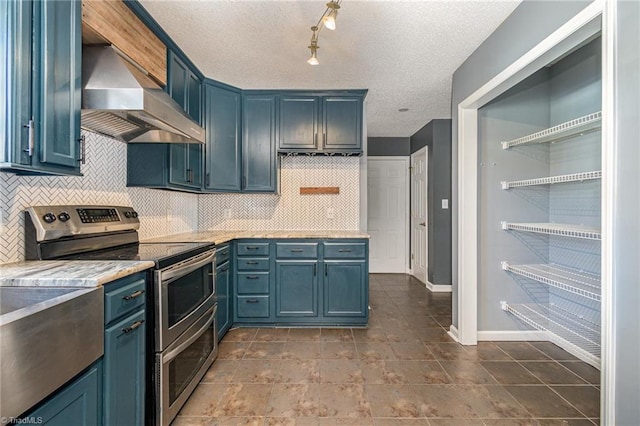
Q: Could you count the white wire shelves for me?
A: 5